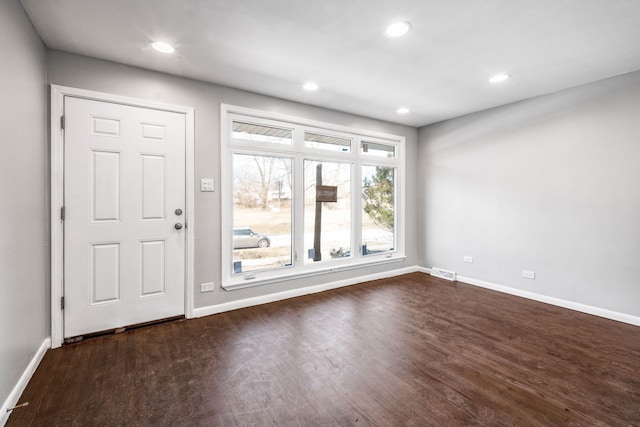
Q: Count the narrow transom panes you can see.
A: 3